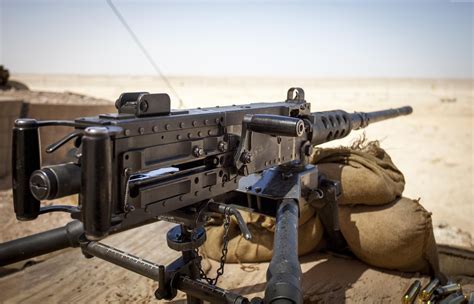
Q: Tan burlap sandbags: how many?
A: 3